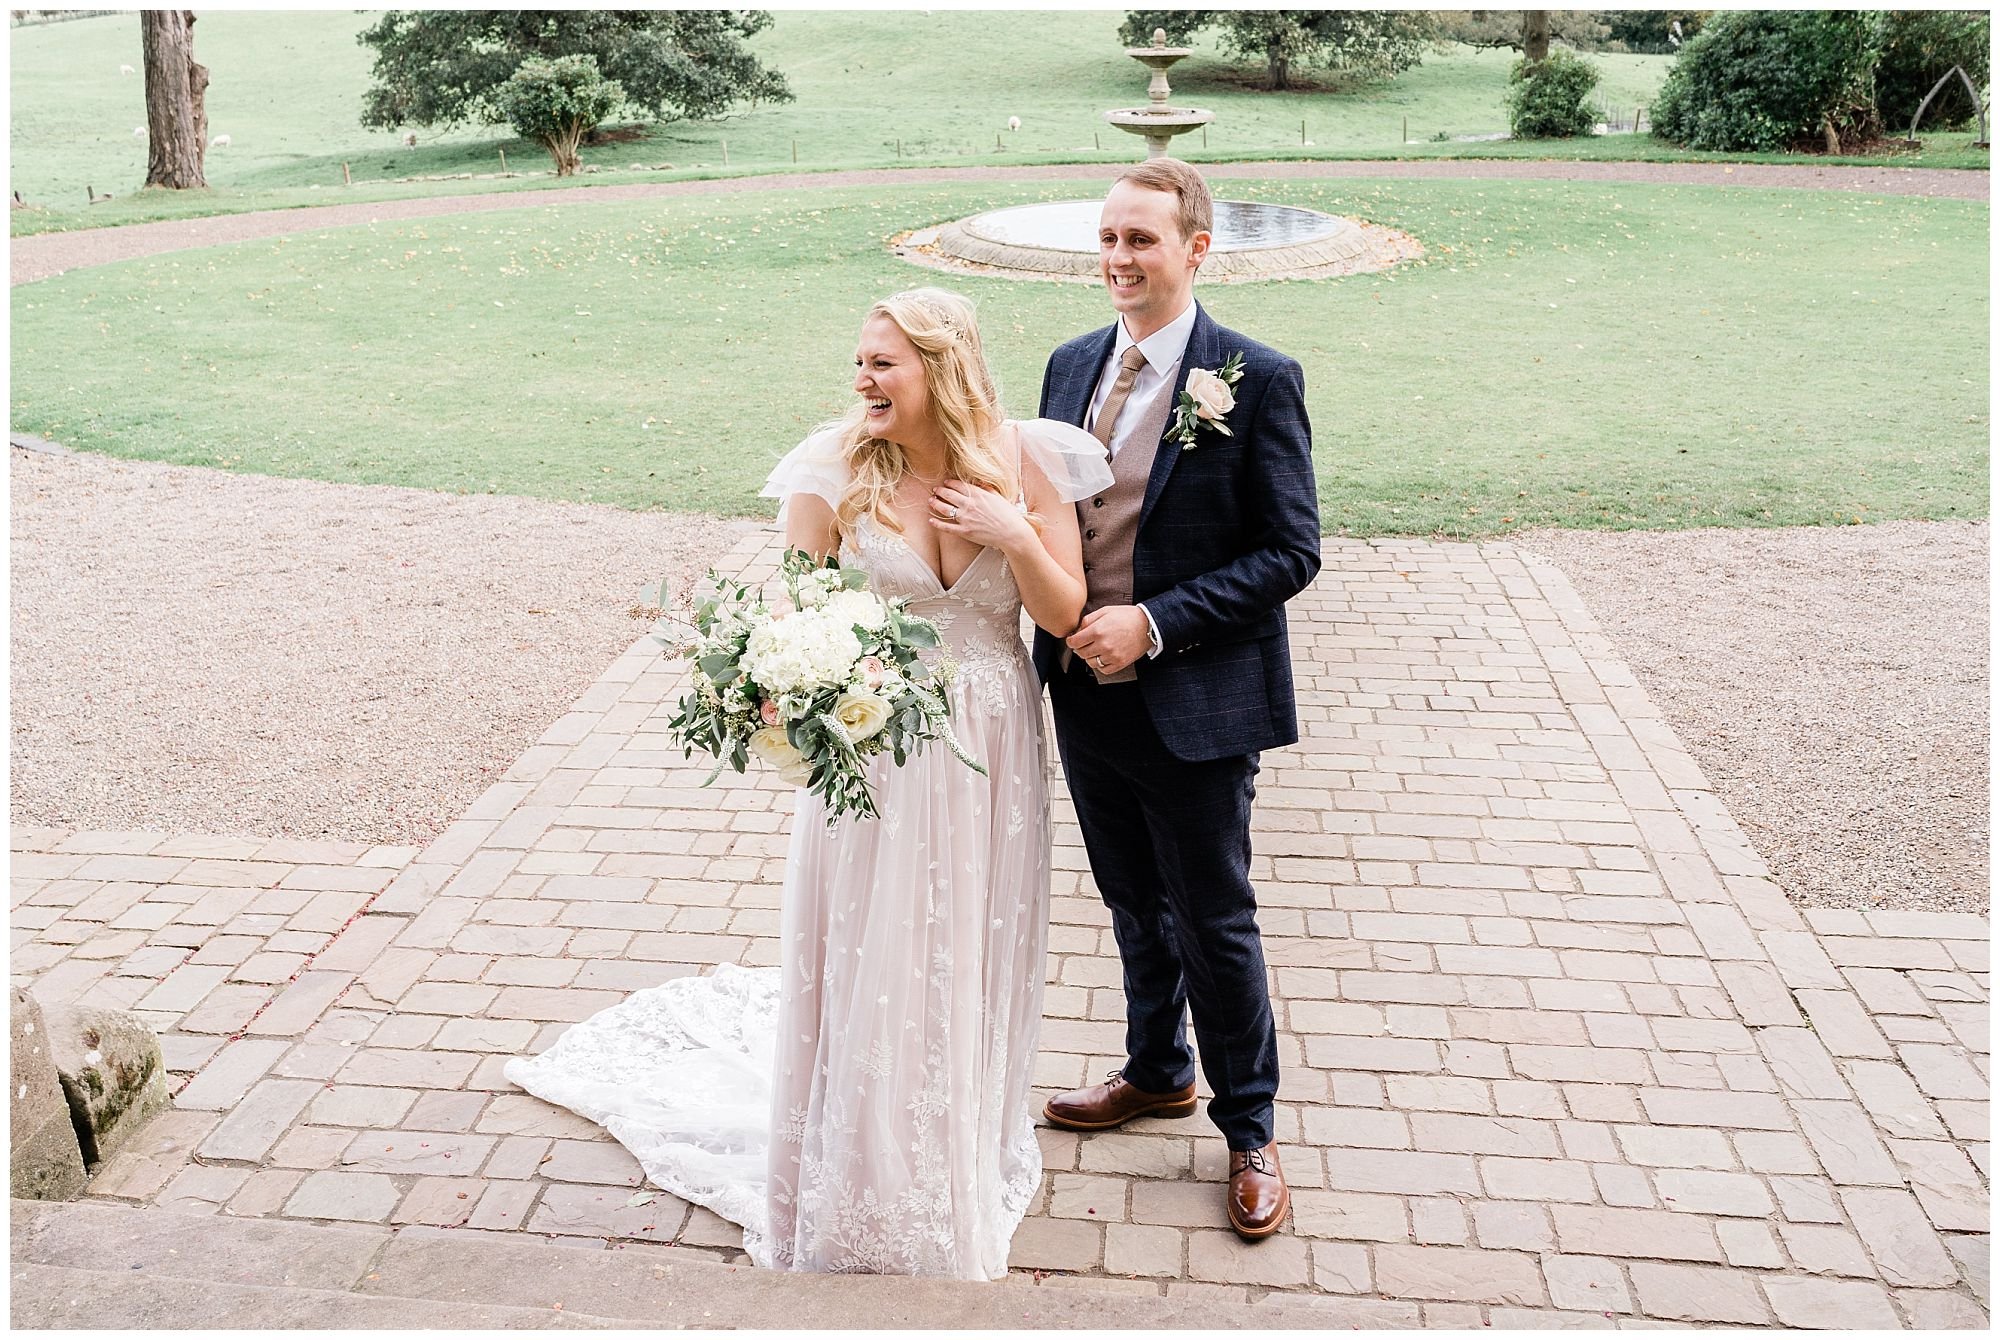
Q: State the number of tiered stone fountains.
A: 1